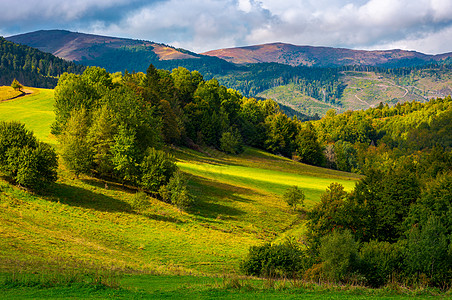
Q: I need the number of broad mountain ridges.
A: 2